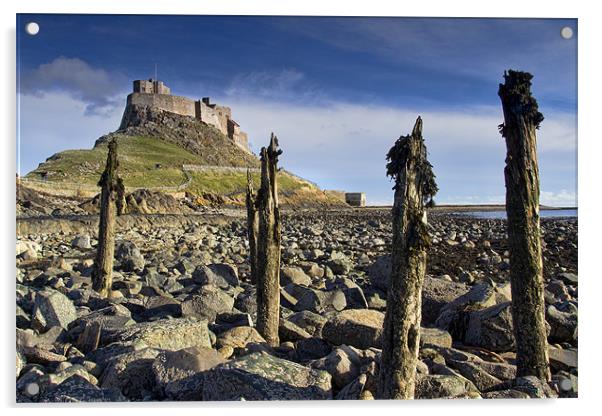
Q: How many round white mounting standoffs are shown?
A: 4